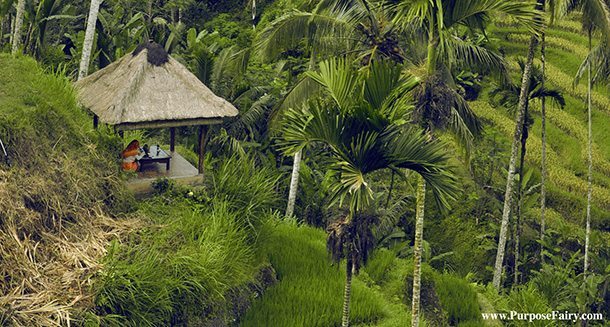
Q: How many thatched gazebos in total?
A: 1